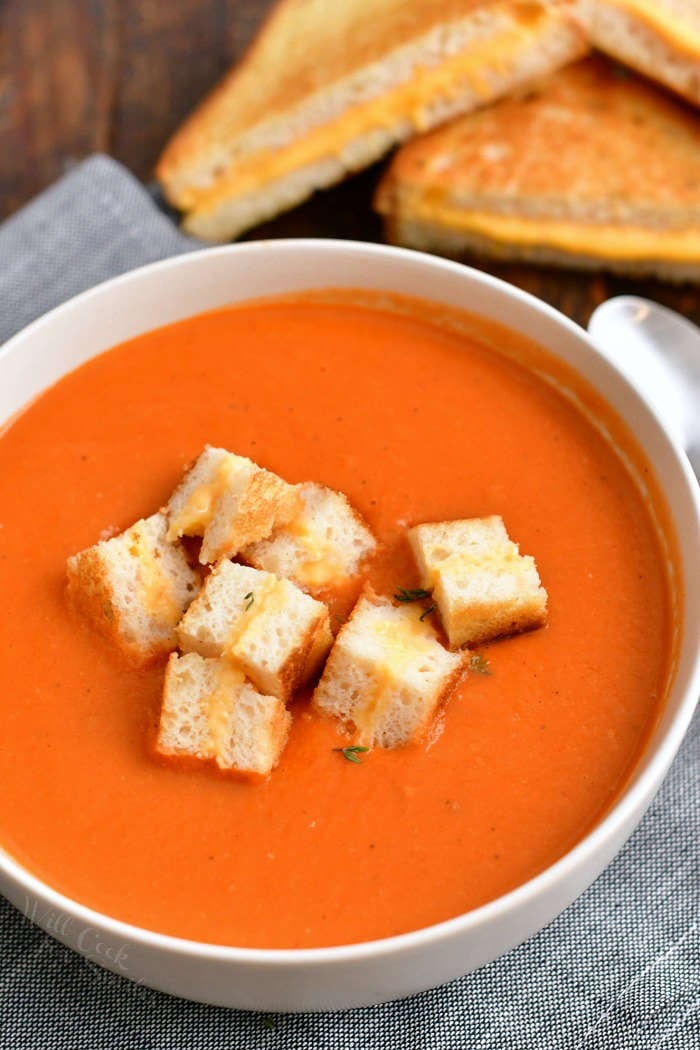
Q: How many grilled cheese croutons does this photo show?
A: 7